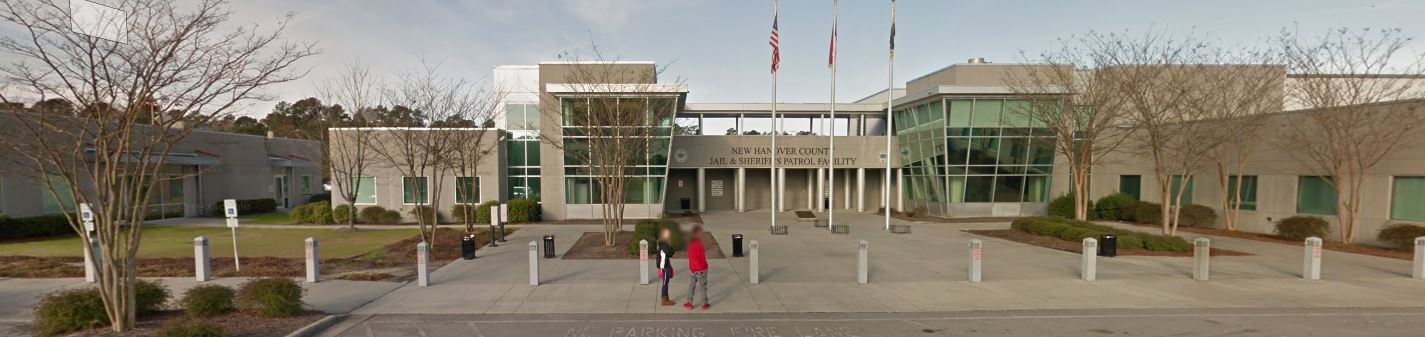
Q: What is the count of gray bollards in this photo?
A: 13